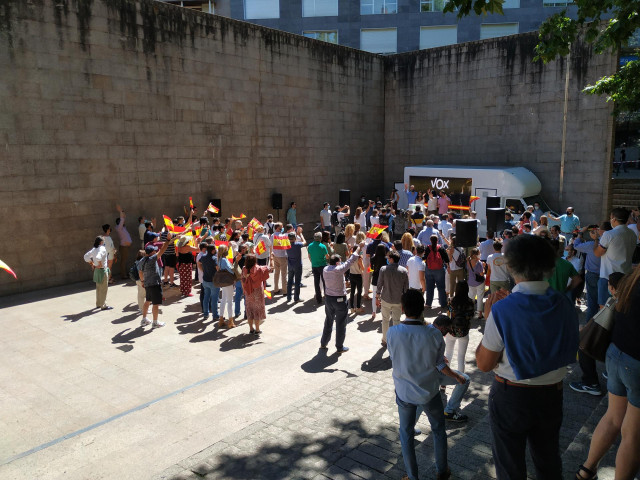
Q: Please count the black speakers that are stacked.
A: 2